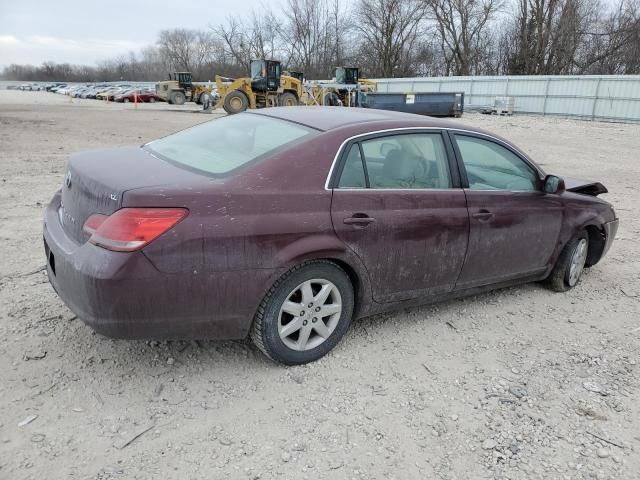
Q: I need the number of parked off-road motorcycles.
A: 0